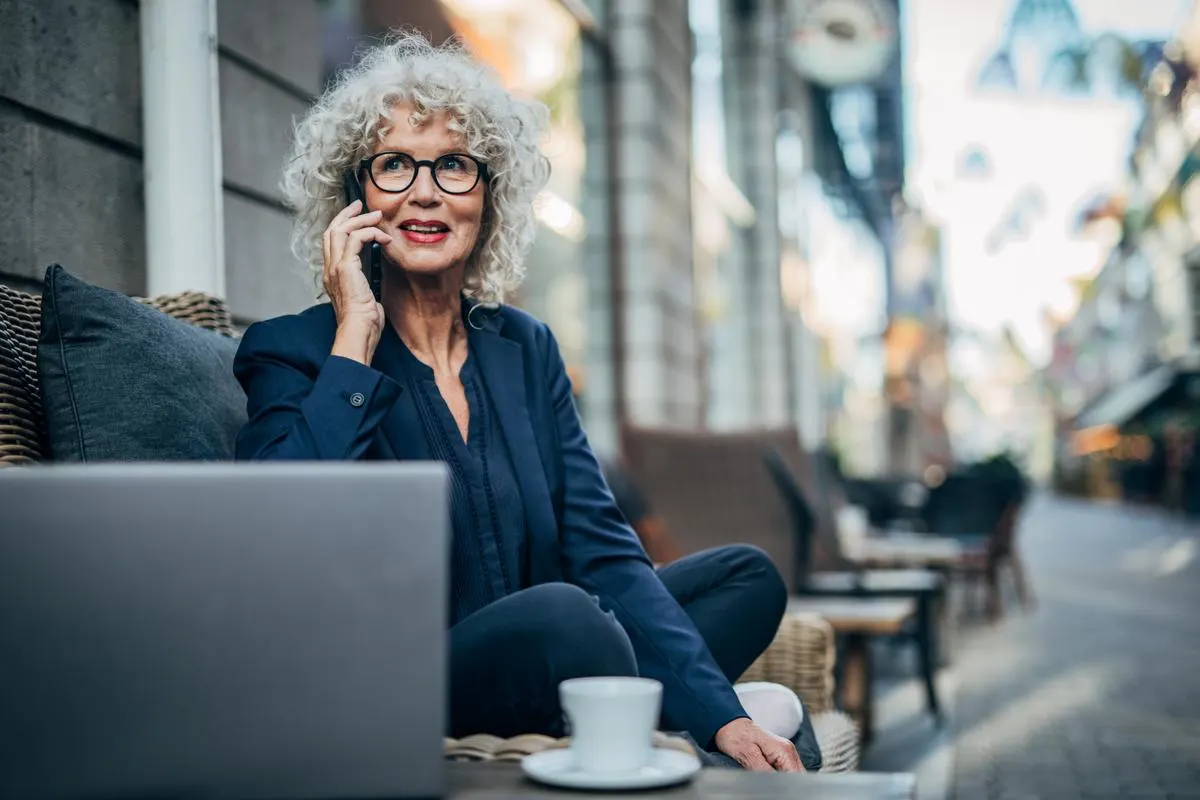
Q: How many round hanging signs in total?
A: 1